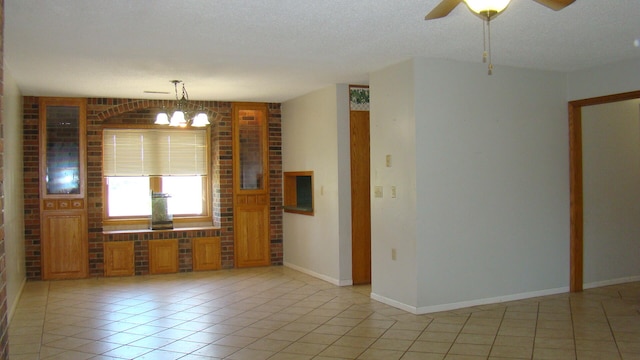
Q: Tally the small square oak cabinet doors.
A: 3